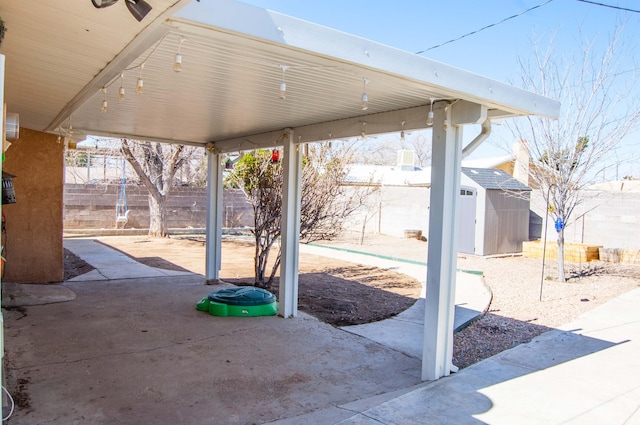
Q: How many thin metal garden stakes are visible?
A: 1